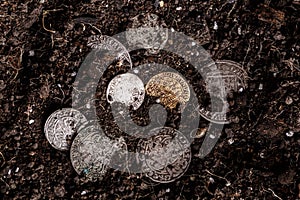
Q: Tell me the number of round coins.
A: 8